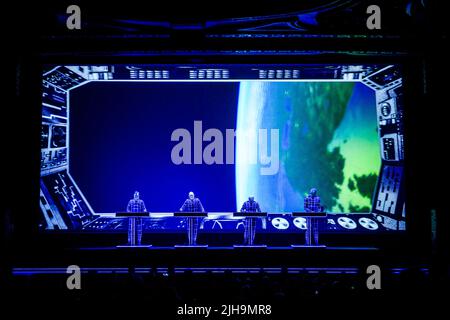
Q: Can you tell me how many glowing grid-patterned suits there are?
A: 4